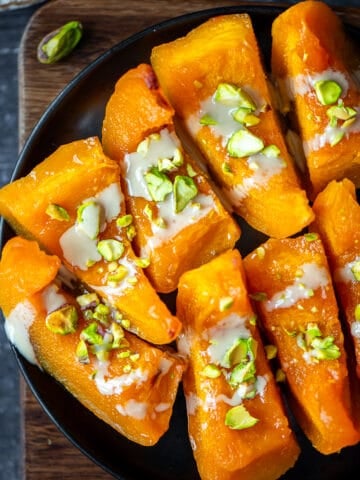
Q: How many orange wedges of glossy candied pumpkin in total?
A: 8